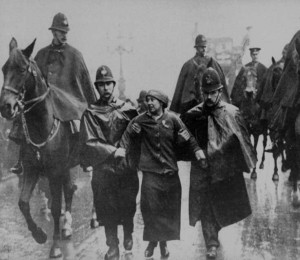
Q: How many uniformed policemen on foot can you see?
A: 2